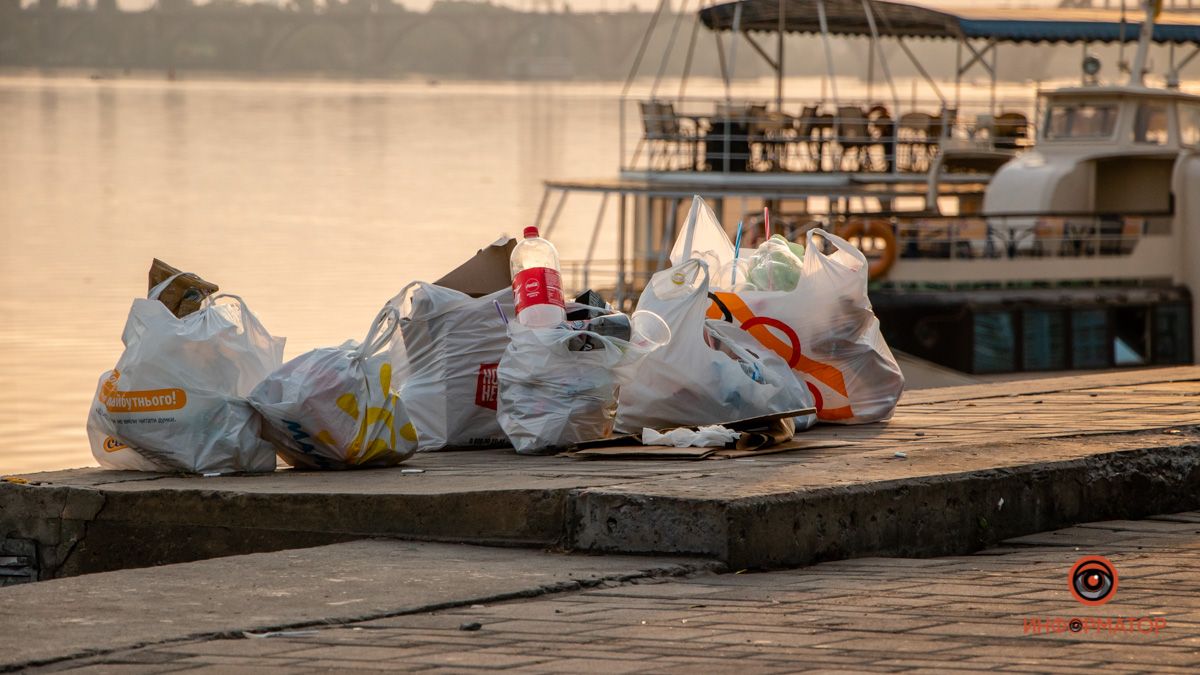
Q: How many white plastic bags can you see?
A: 6